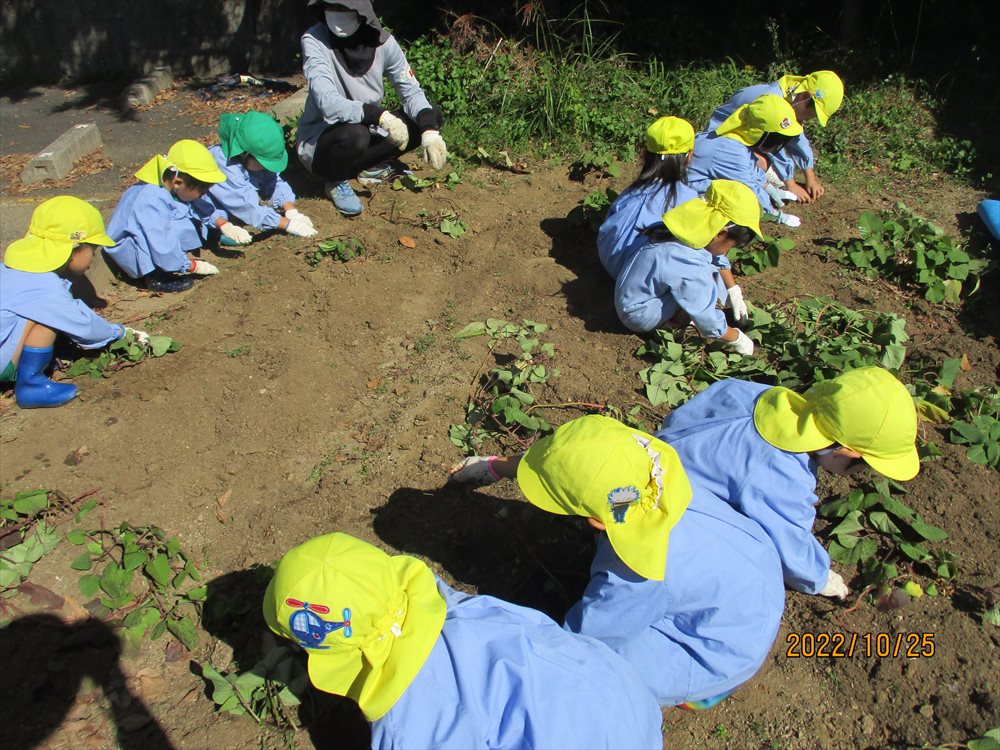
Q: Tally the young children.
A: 10